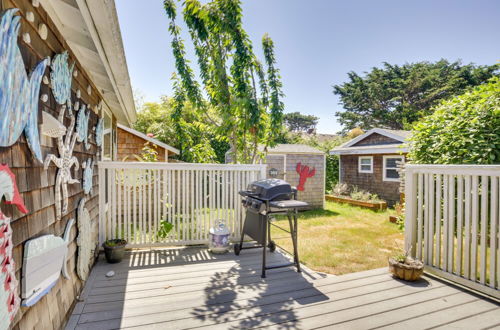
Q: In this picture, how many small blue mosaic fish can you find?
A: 4